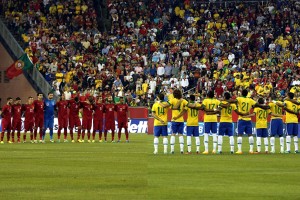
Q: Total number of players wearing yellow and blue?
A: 9